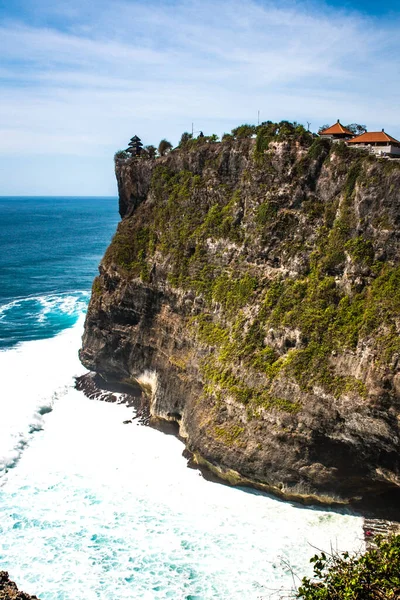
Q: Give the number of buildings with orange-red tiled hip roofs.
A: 2